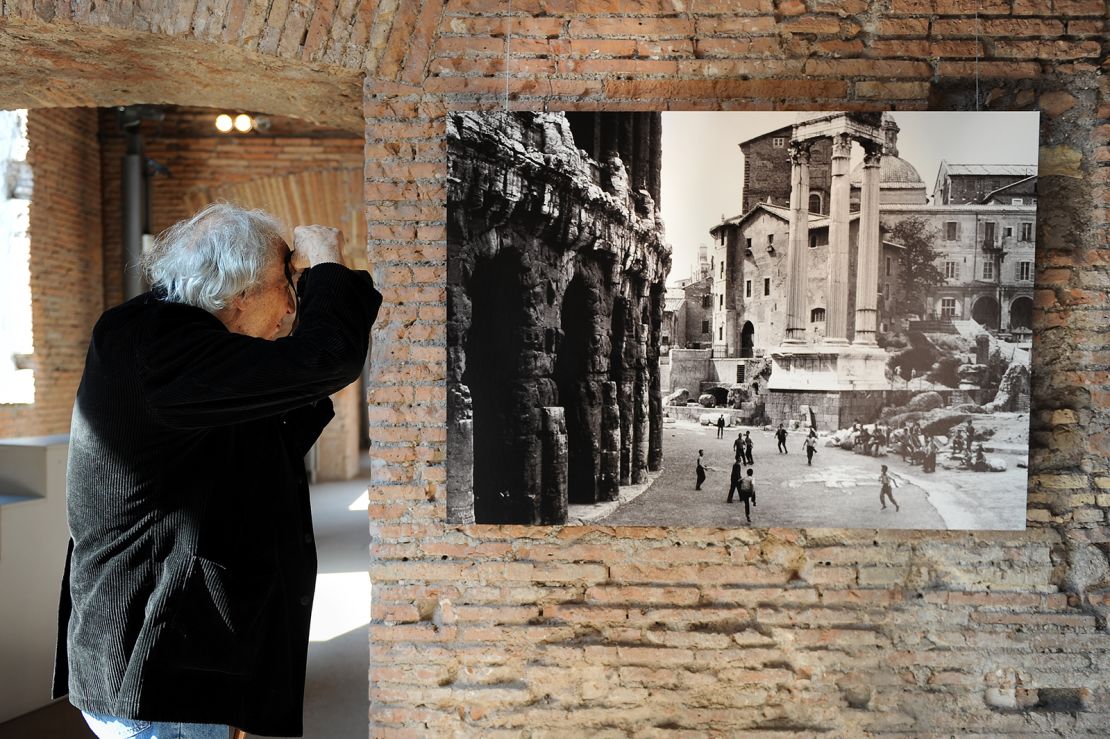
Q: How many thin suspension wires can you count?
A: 2